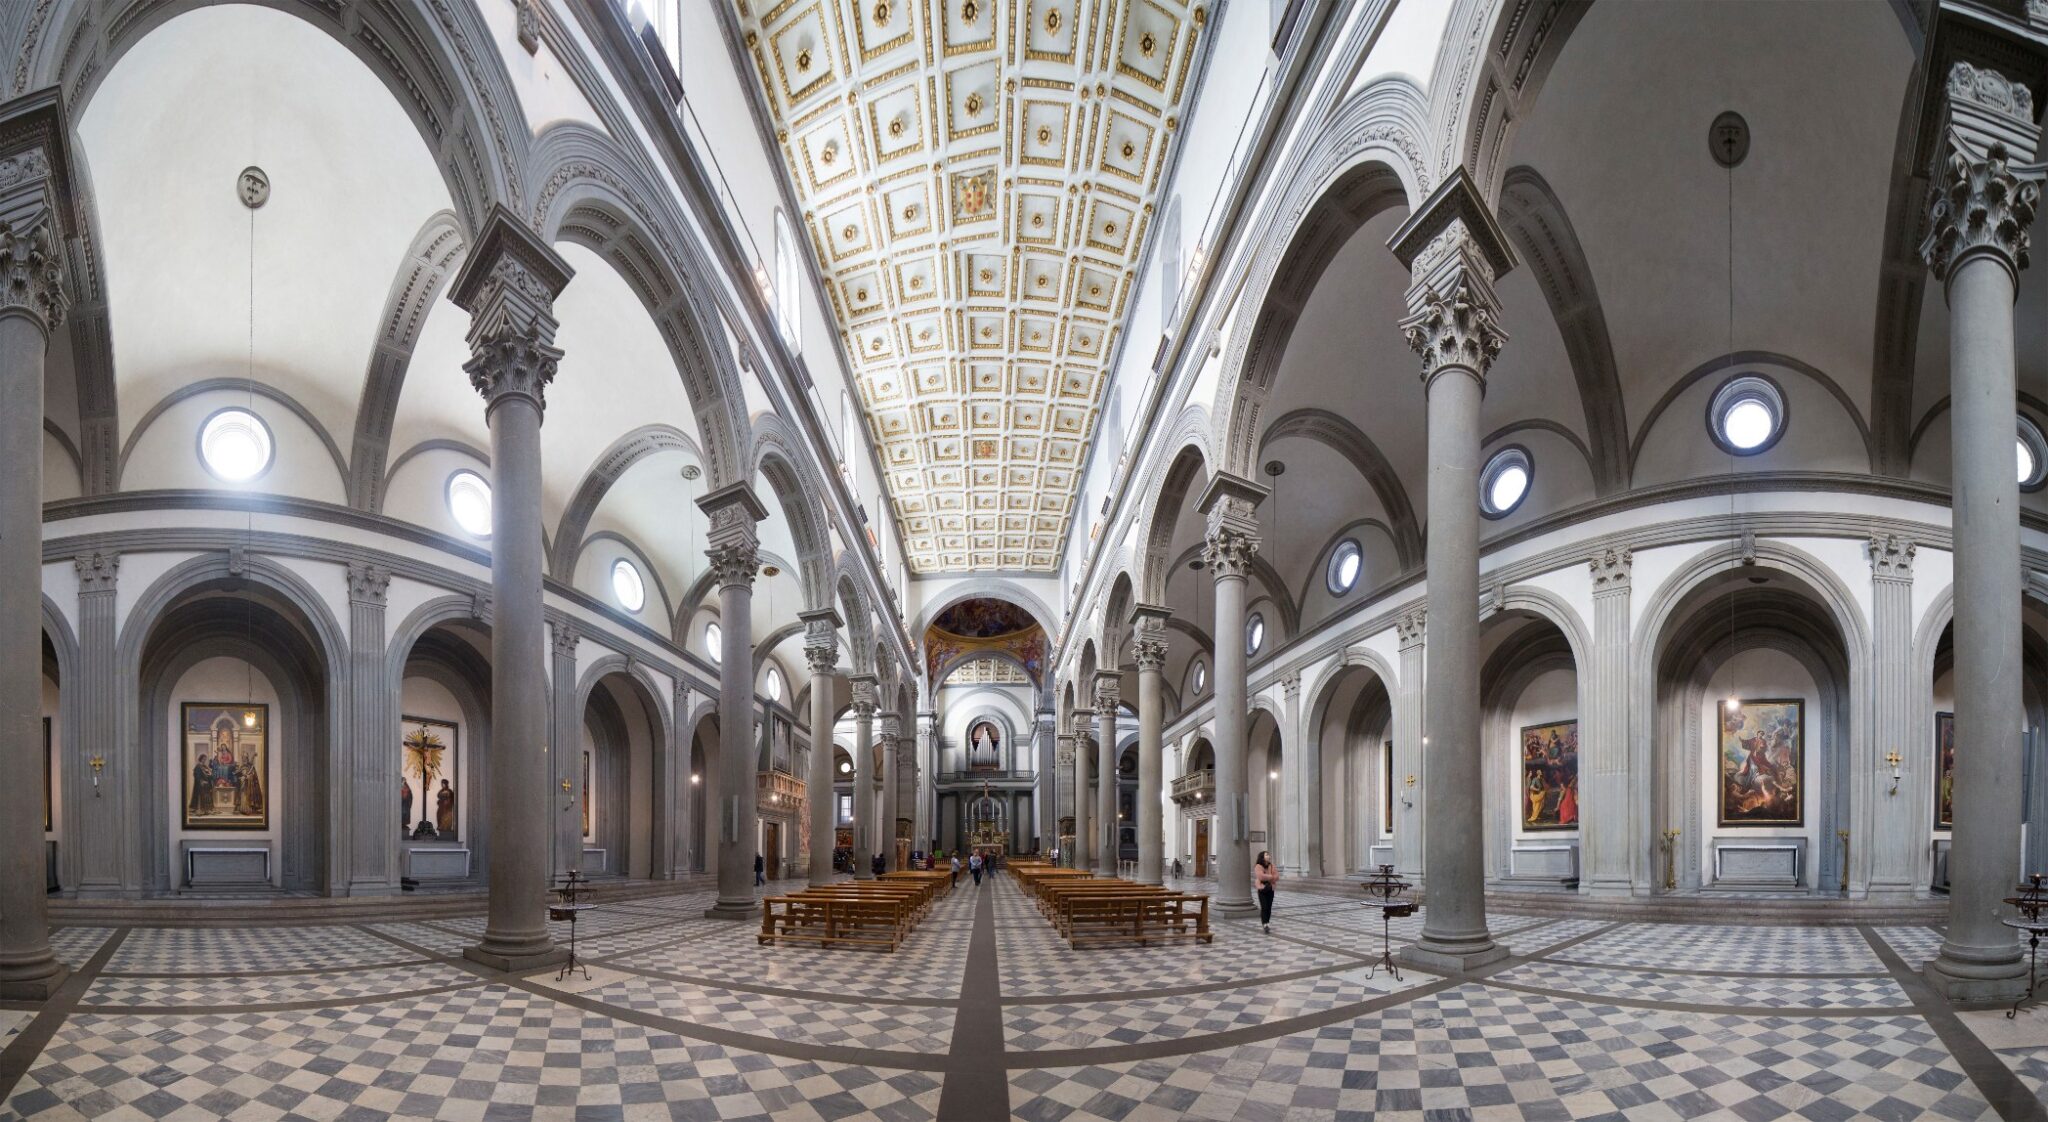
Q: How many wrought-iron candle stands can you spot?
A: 3